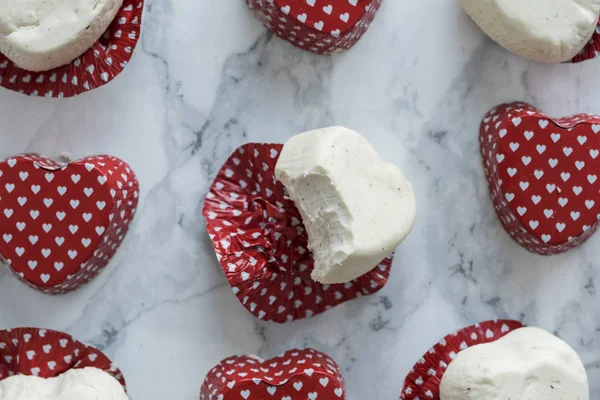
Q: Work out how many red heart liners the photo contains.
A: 9